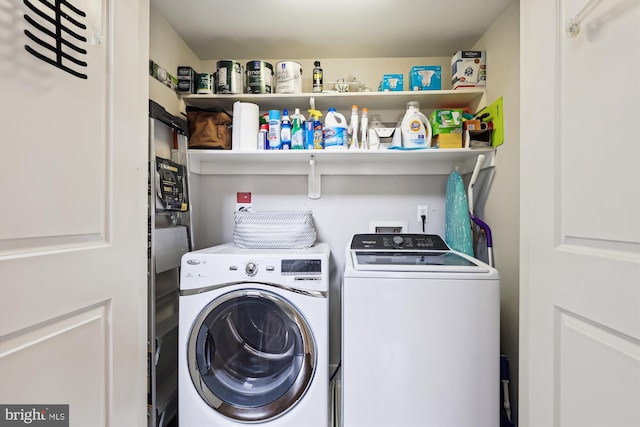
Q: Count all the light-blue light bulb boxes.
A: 2